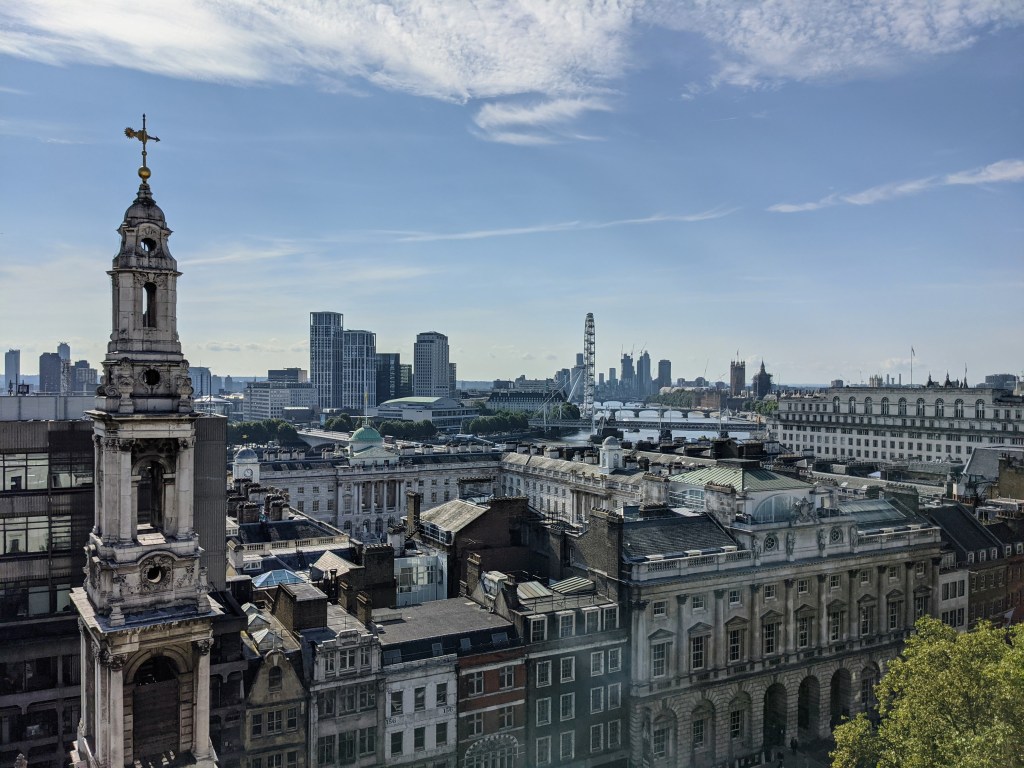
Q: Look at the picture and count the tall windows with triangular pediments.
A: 9